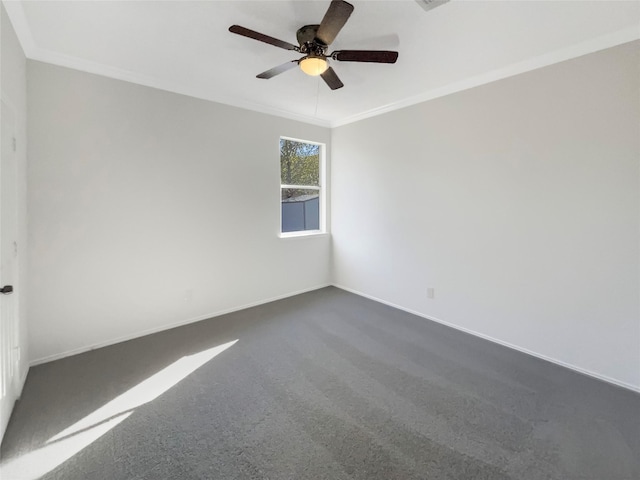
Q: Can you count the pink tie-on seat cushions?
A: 0